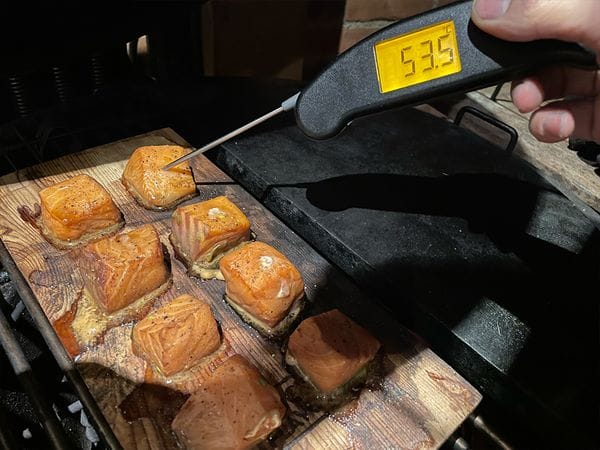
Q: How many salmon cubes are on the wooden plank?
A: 8